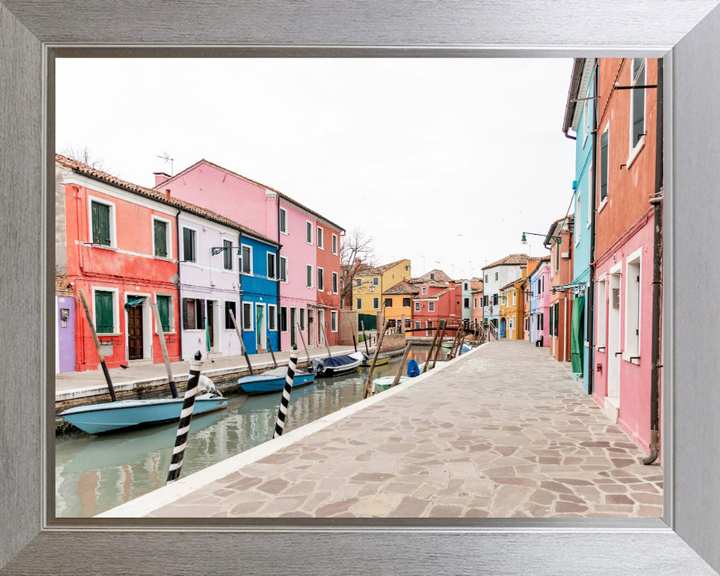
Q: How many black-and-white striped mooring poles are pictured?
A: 2